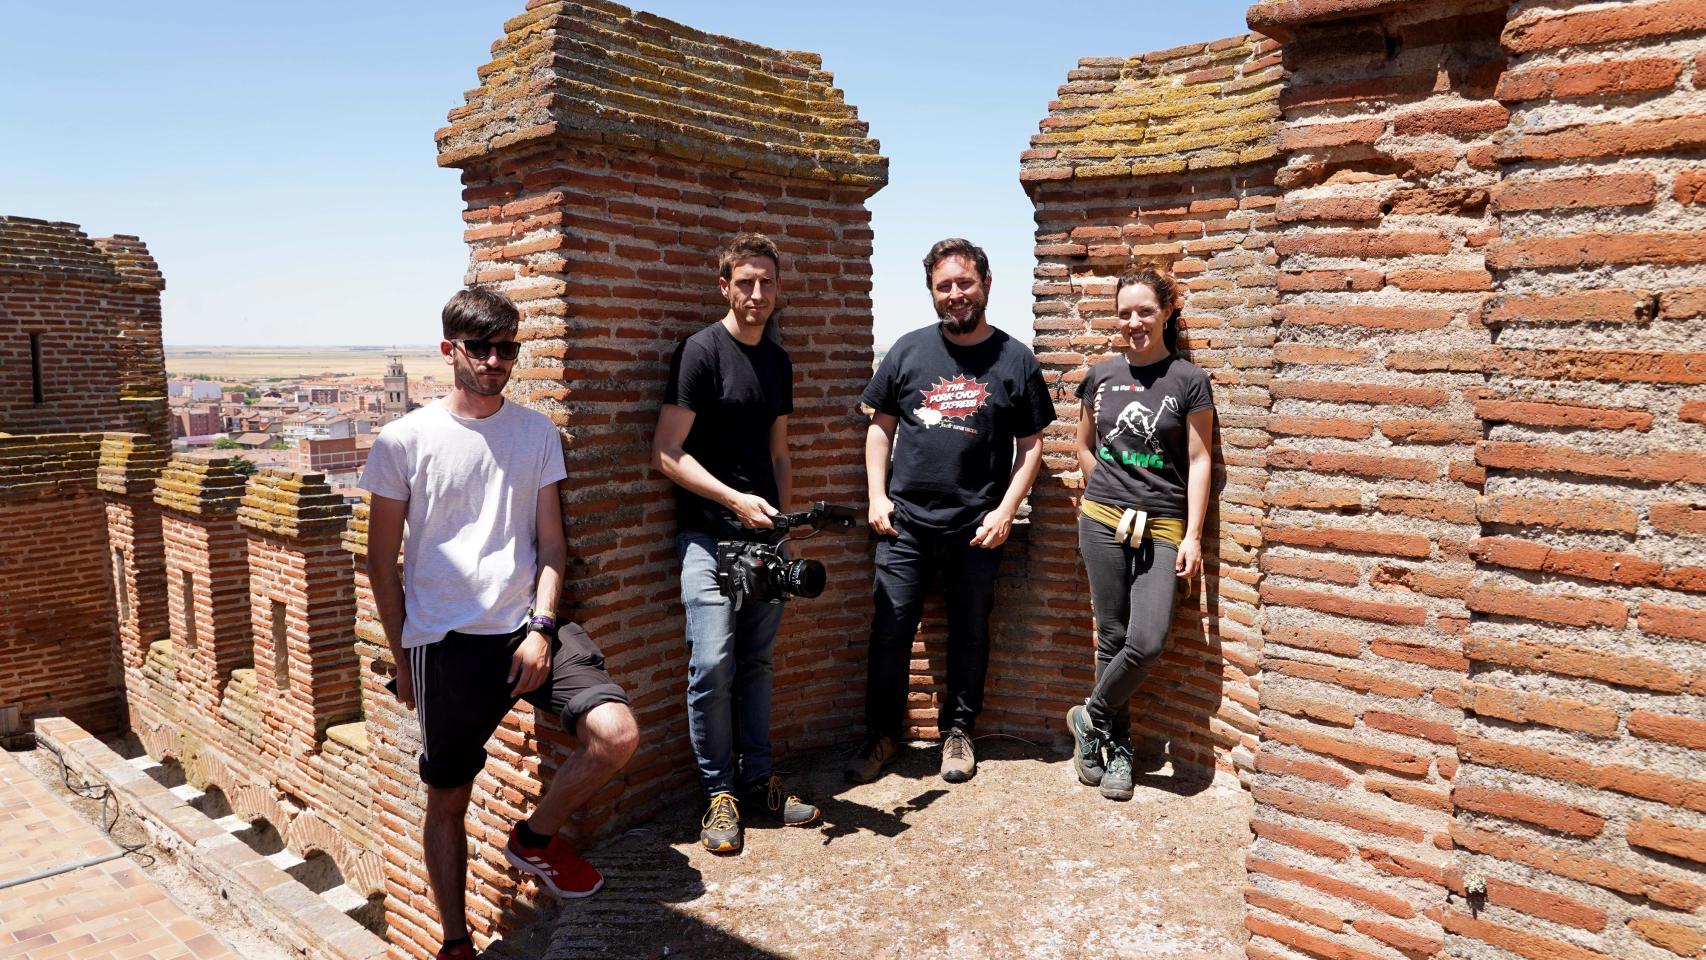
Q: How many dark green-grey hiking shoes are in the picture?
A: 2